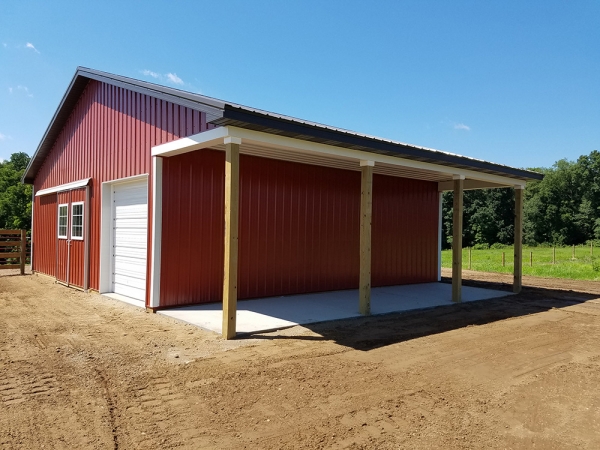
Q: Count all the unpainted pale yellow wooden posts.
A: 4